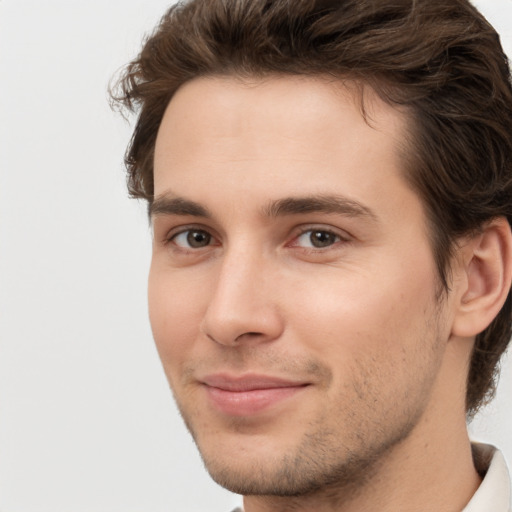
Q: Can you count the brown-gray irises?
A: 2